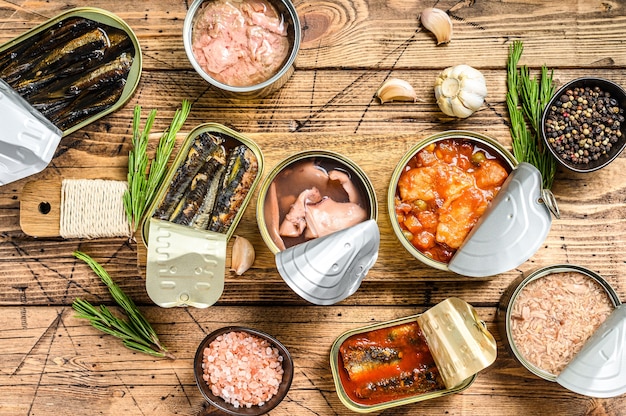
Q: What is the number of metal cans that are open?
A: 7